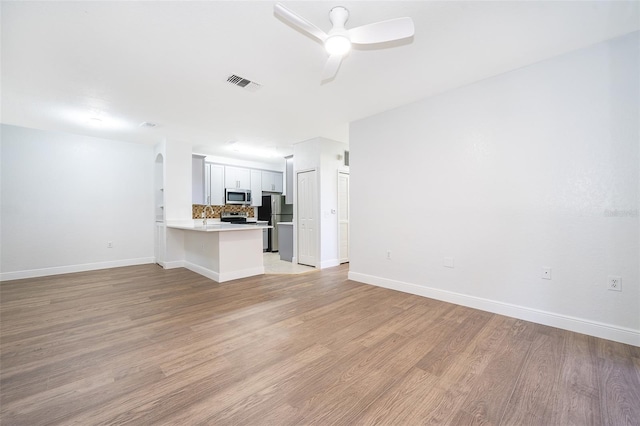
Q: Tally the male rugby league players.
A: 0